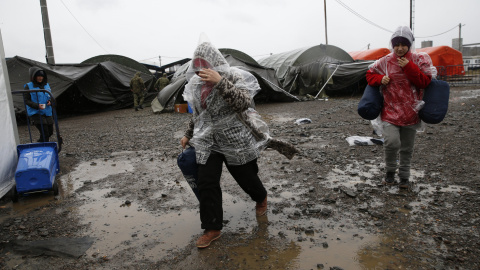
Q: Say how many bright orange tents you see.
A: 2